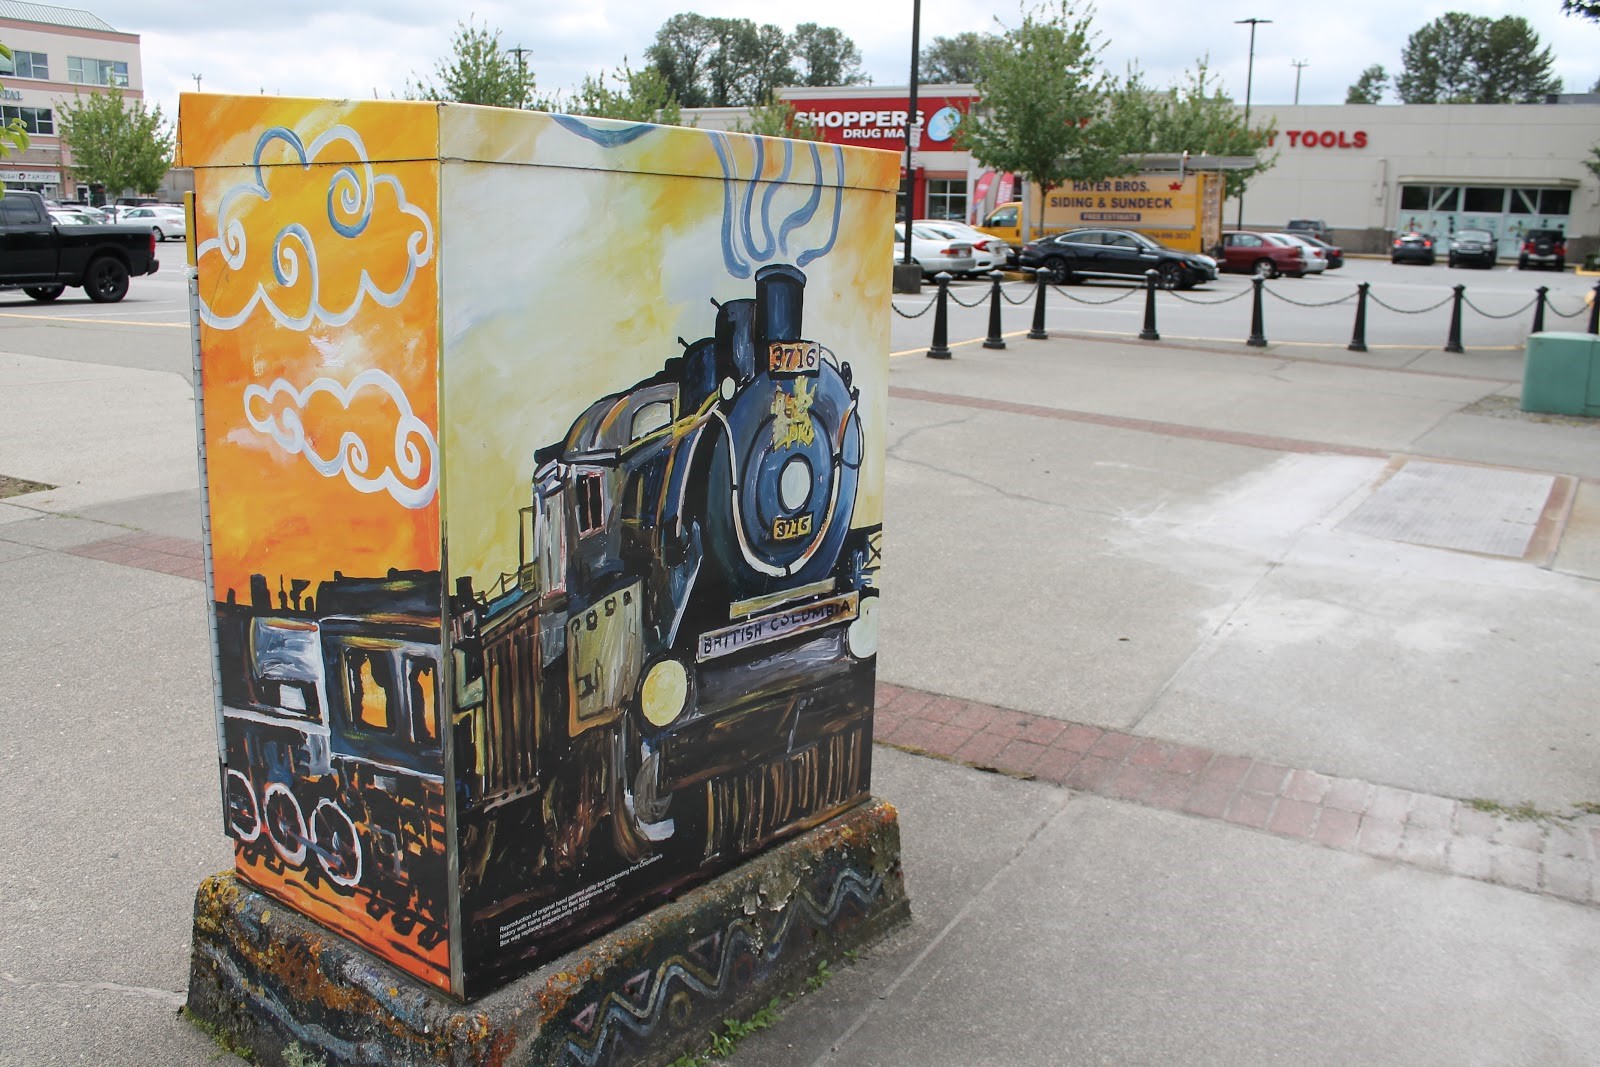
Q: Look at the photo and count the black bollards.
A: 9